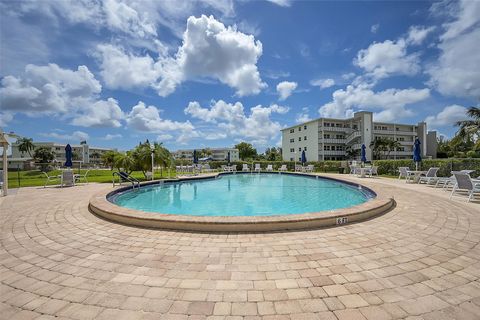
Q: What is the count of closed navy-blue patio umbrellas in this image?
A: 6